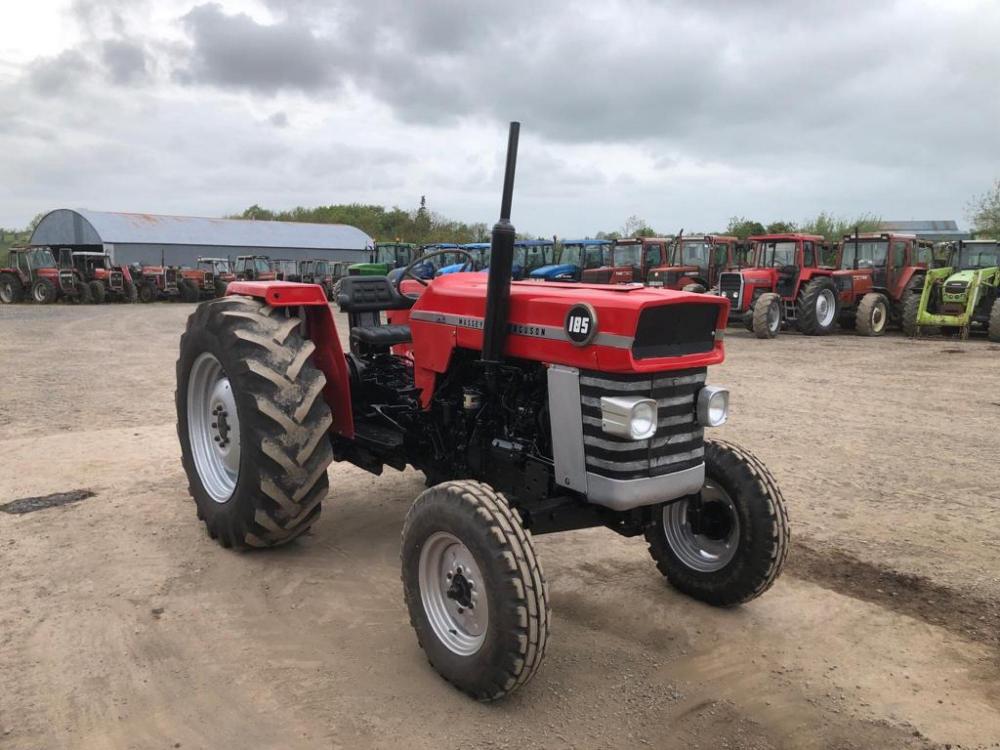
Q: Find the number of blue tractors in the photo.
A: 4